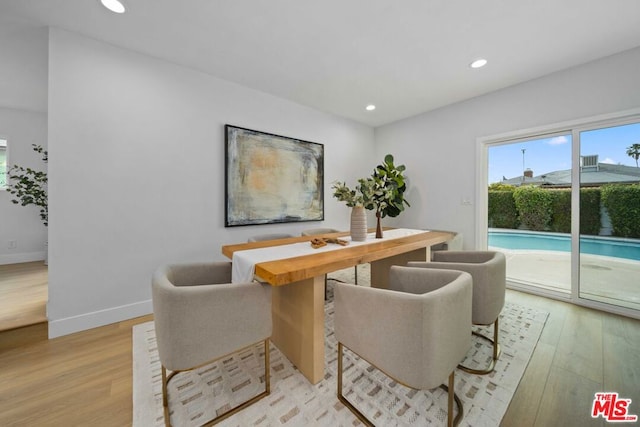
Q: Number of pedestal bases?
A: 2